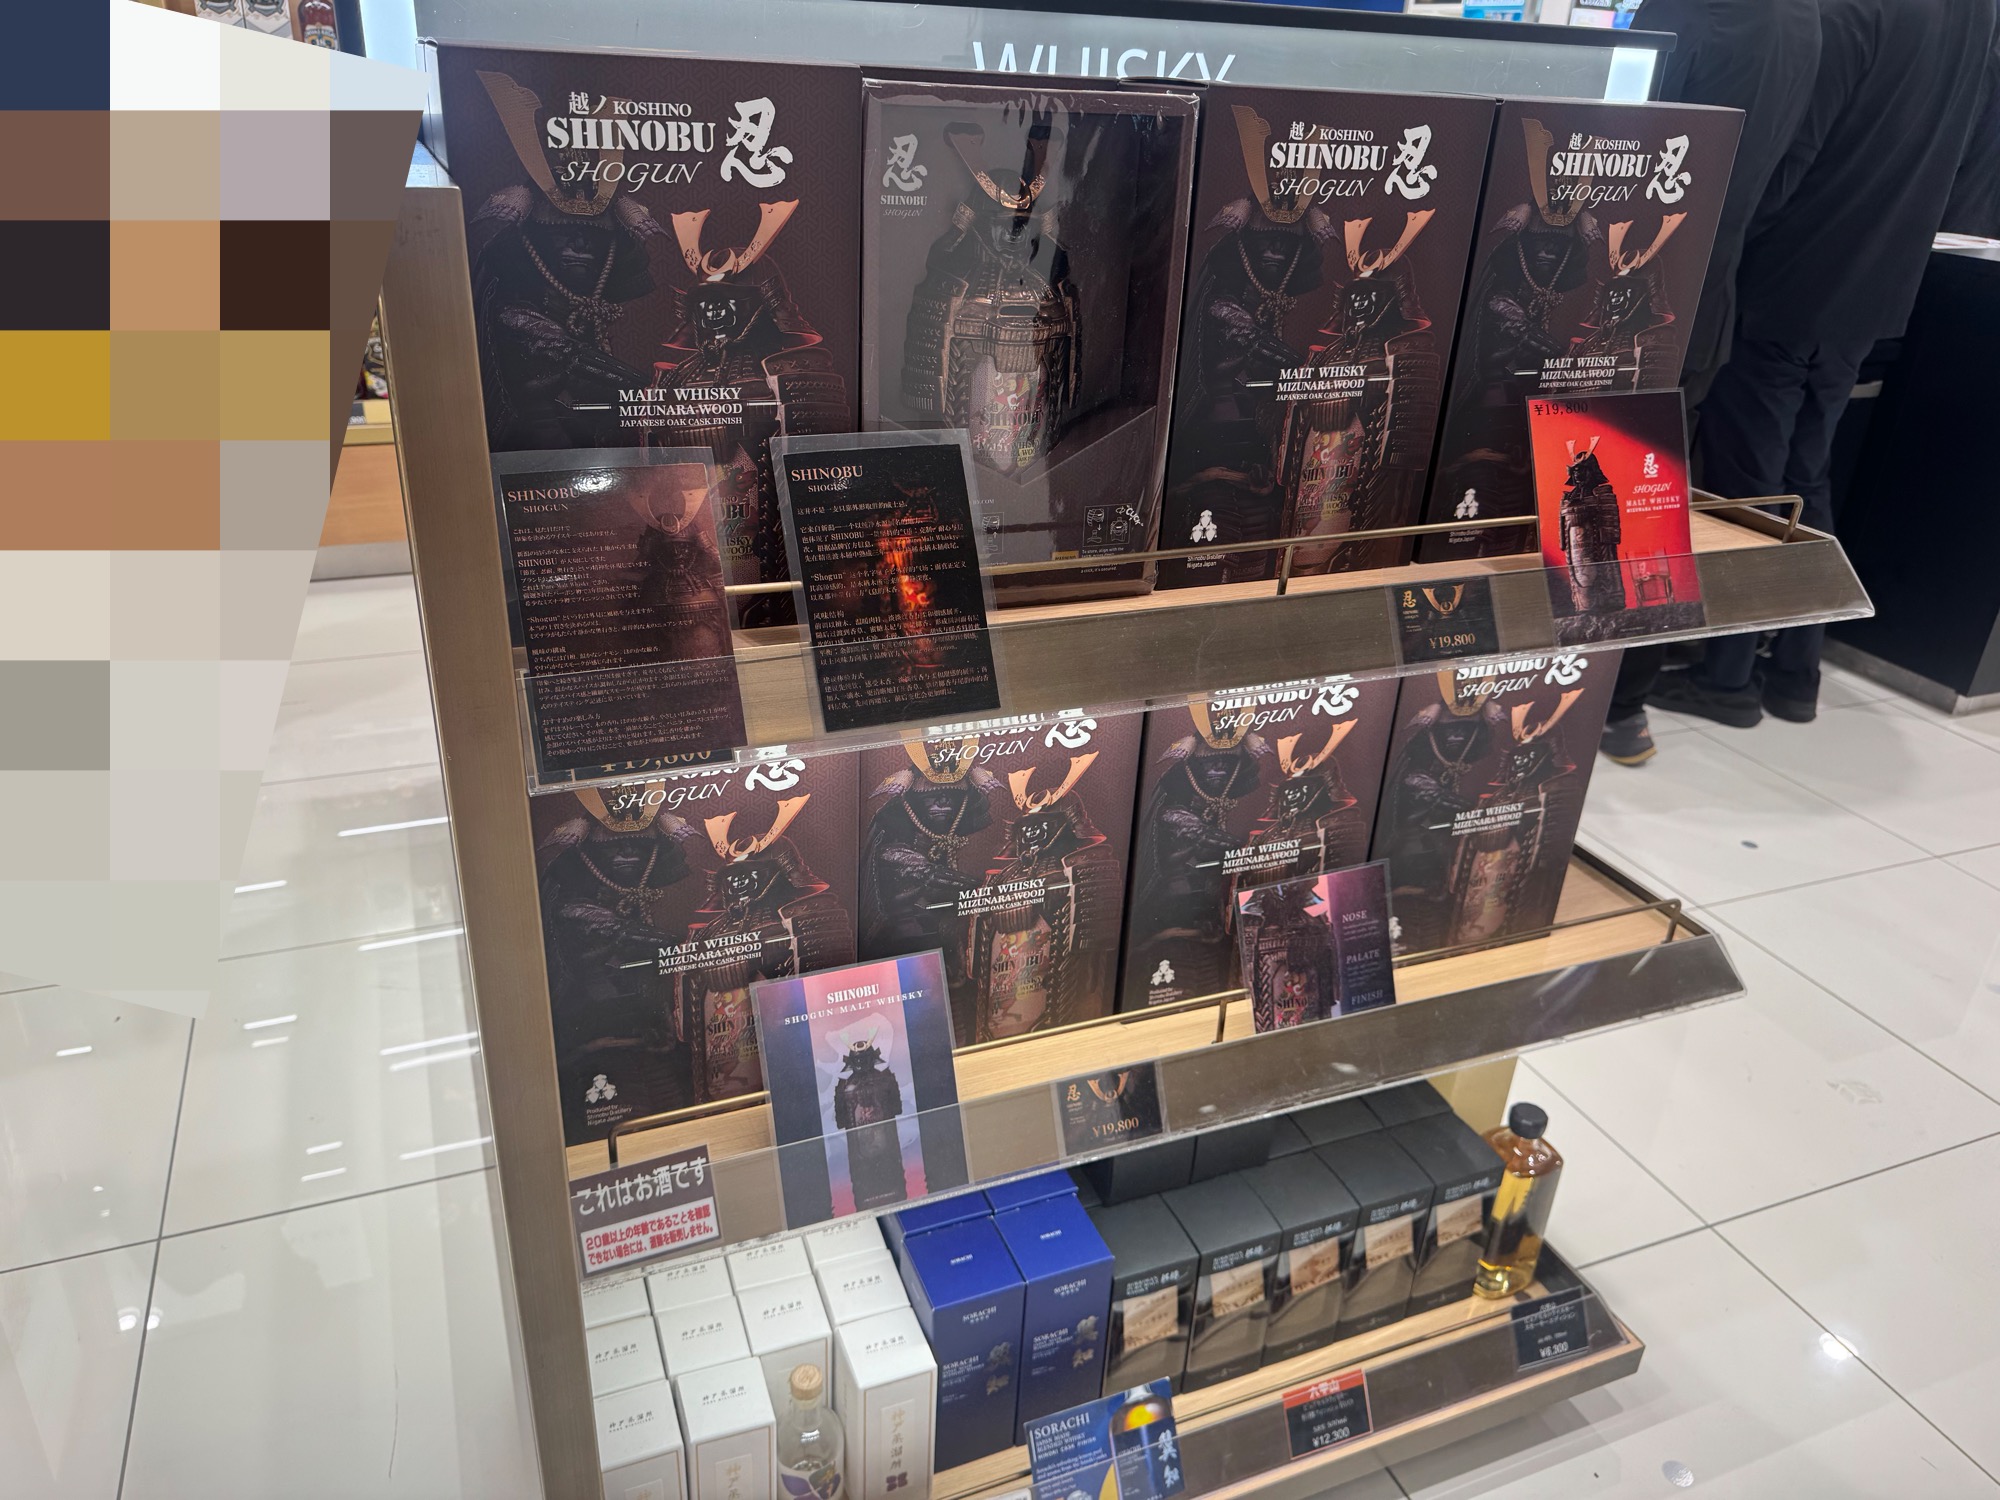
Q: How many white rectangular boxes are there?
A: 11